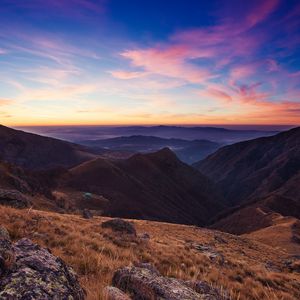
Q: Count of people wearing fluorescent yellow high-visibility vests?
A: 0